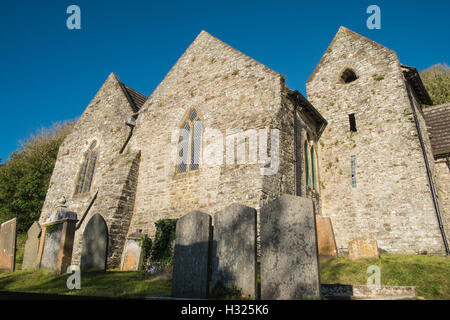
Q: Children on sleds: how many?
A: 0